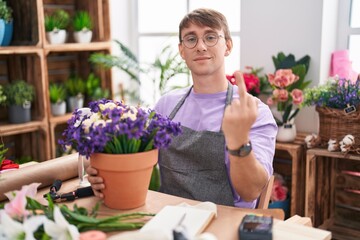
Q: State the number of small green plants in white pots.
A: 4